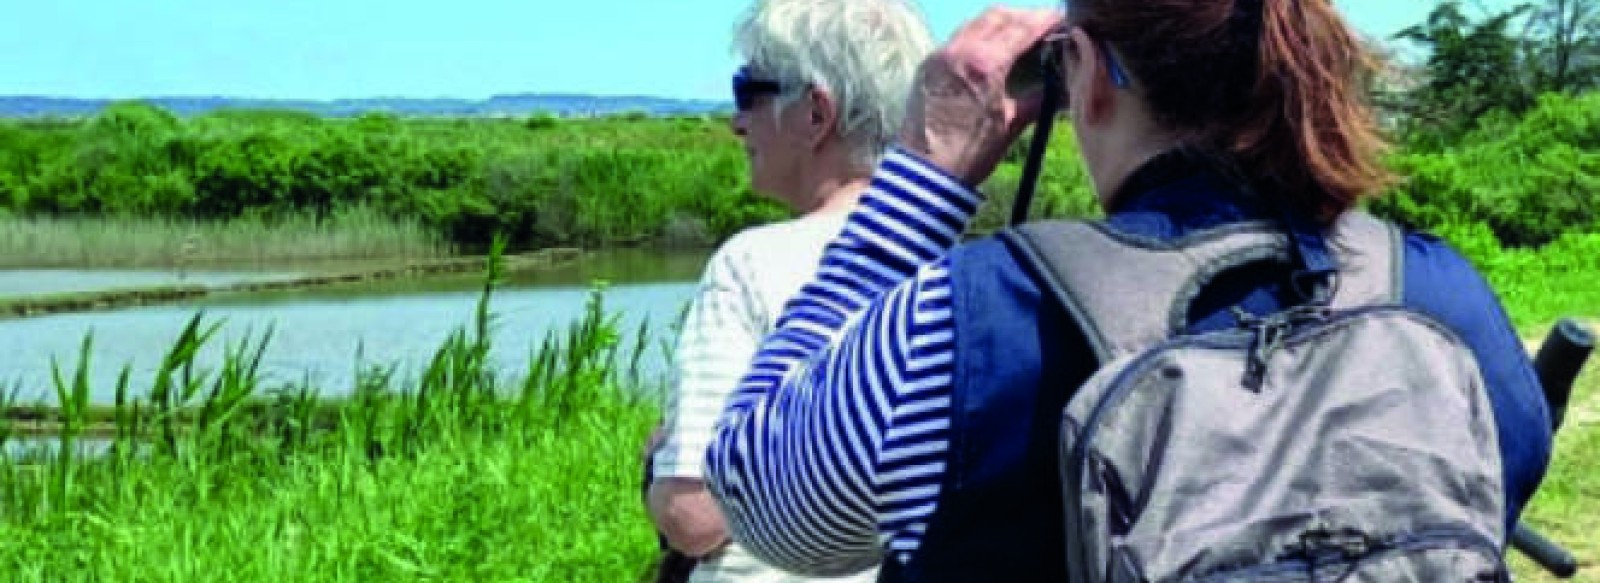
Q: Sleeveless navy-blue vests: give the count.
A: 1